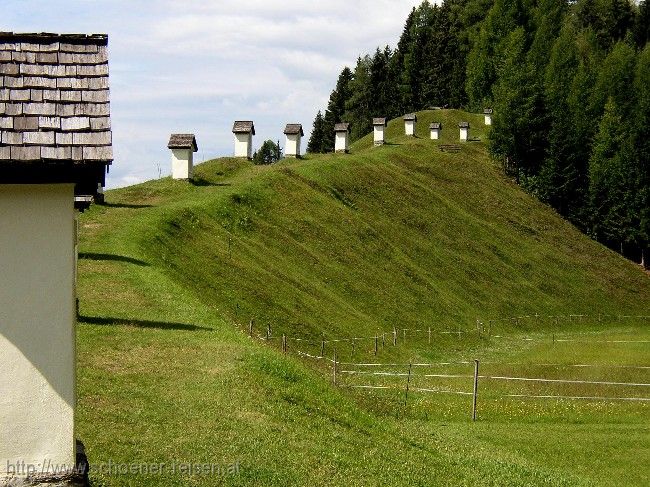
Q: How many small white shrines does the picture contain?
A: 9